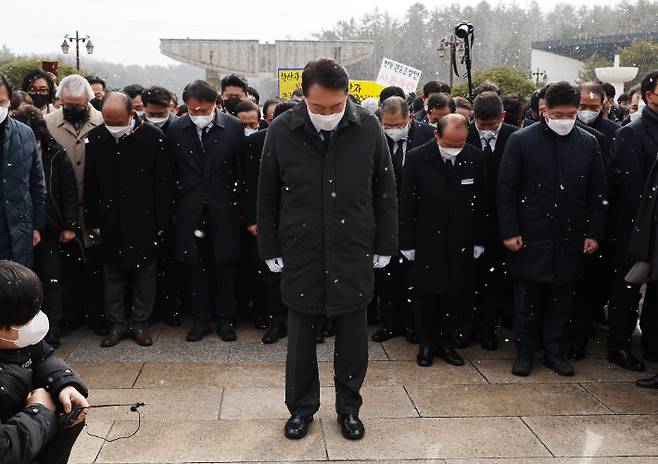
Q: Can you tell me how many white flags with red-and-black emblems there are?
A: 0